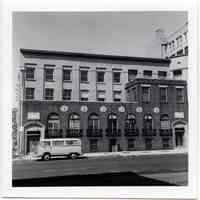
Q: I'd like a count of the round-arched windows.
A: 7